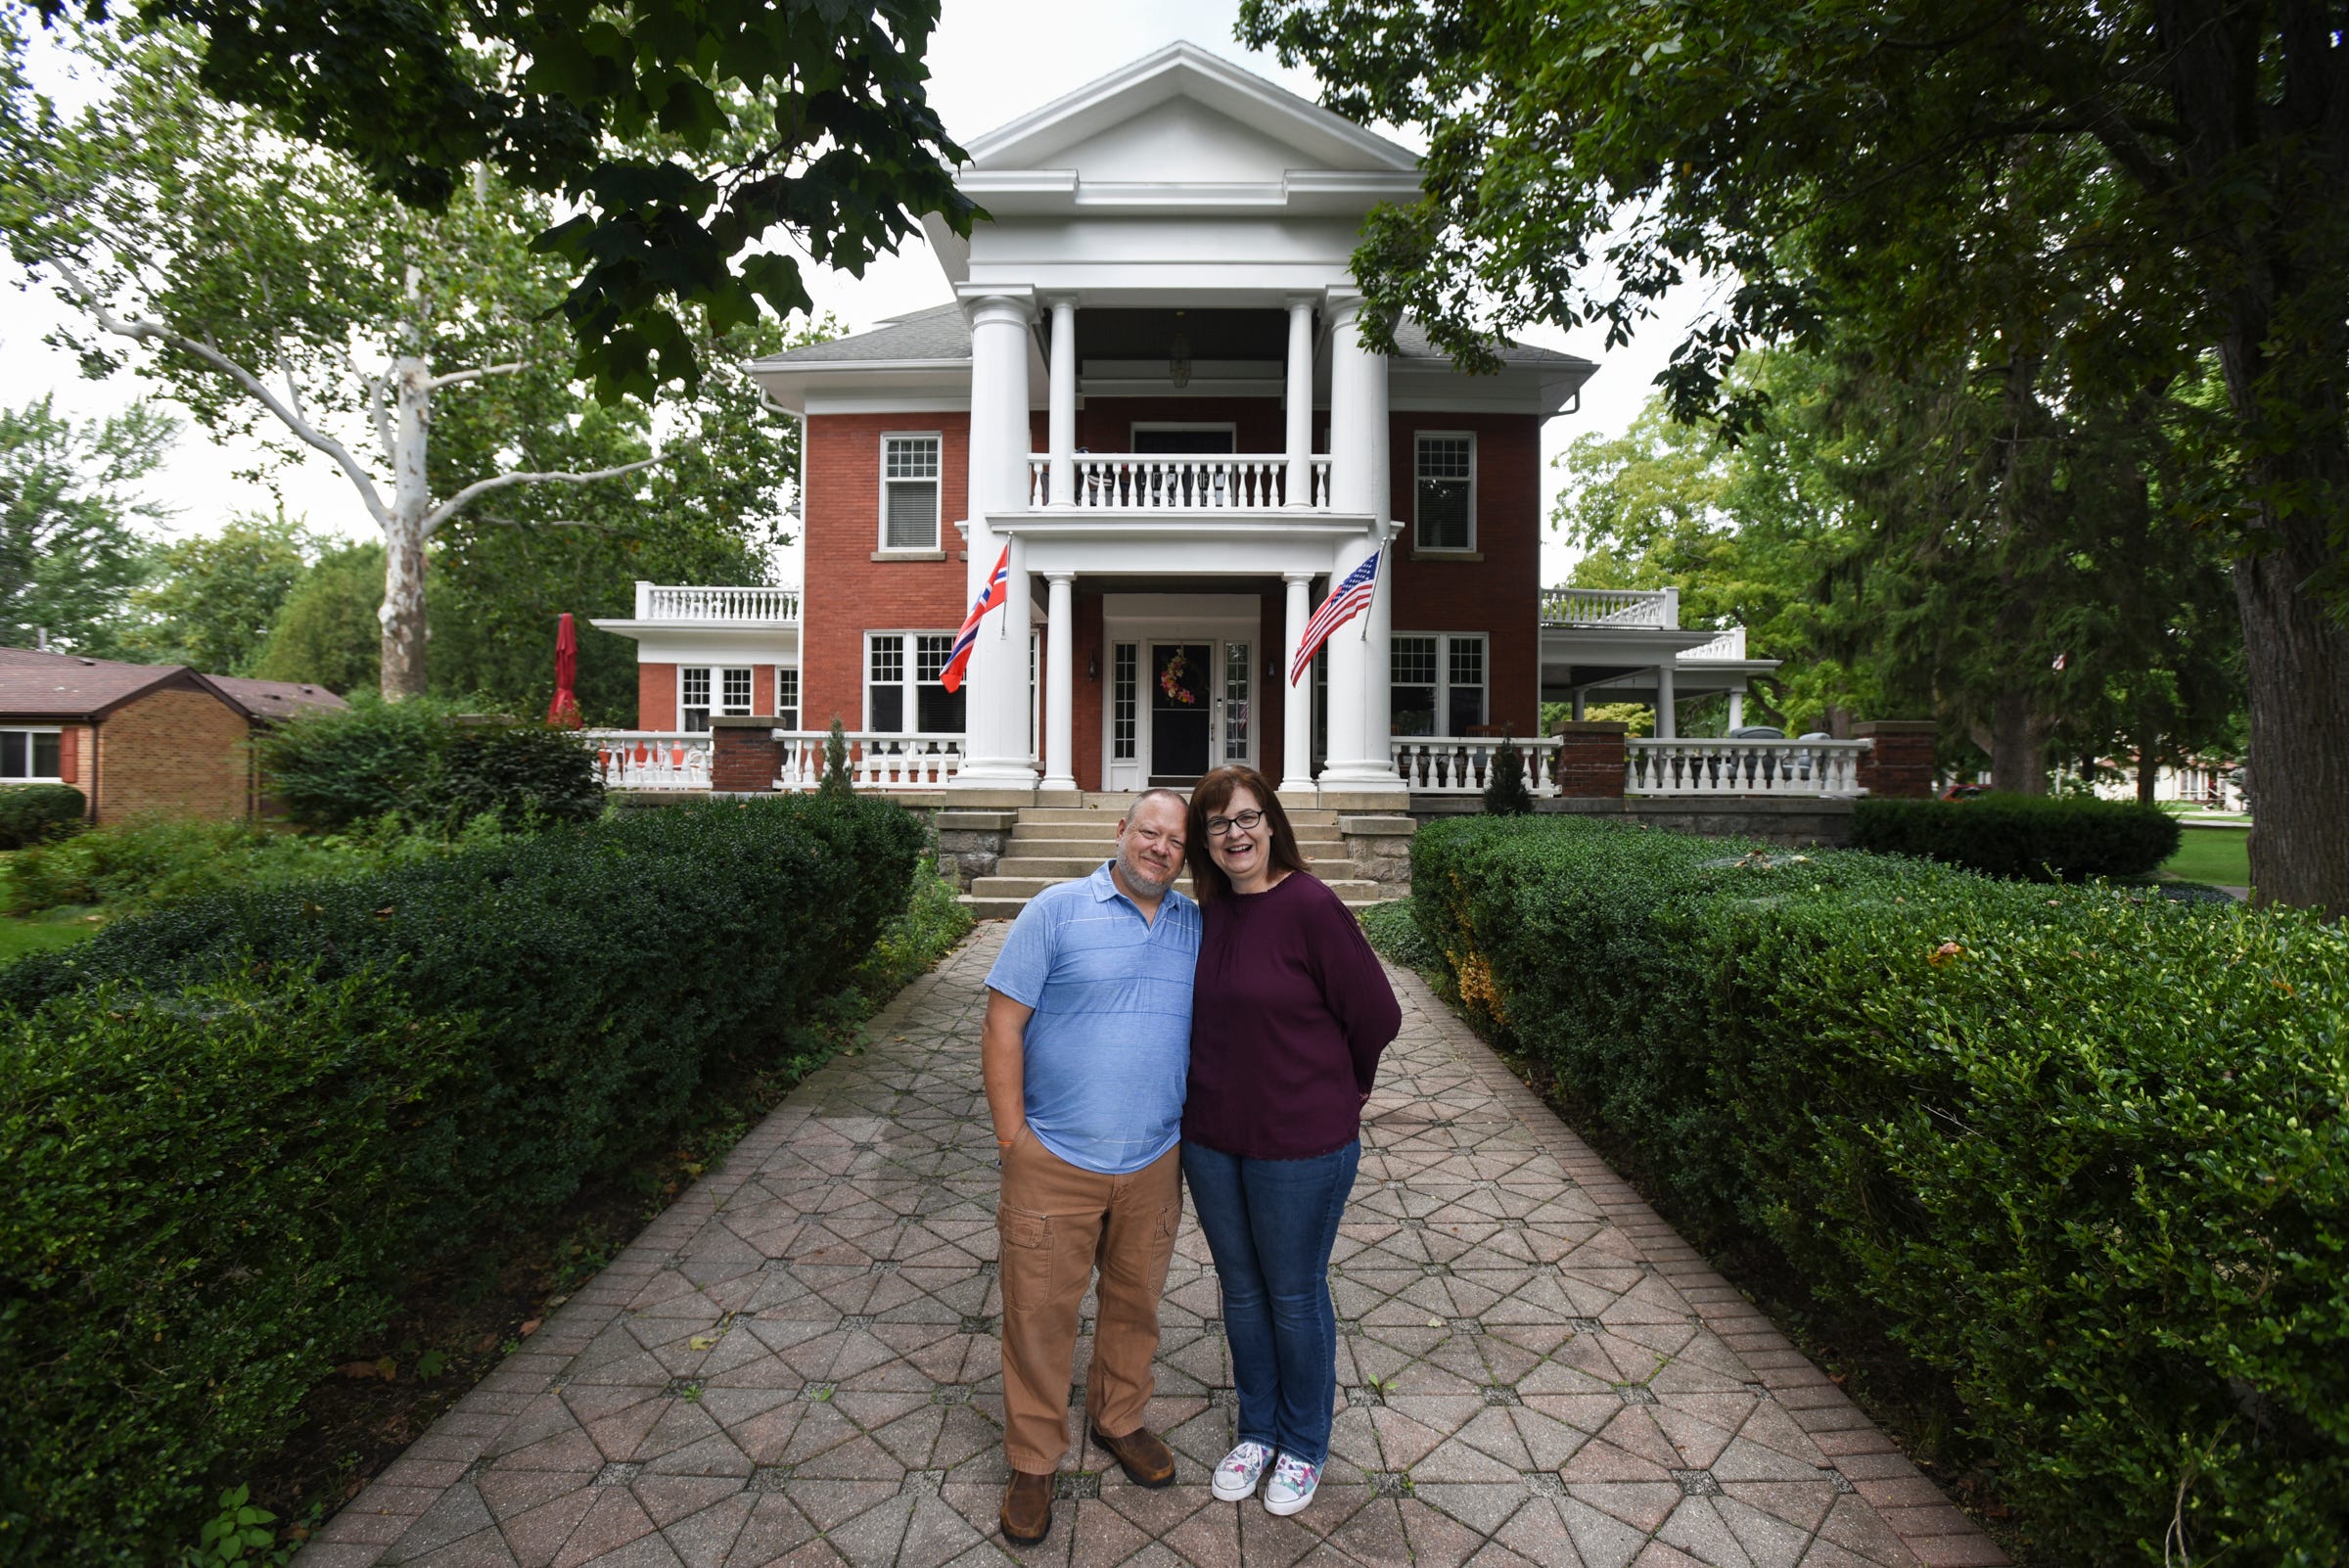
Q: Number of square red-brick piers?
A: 3